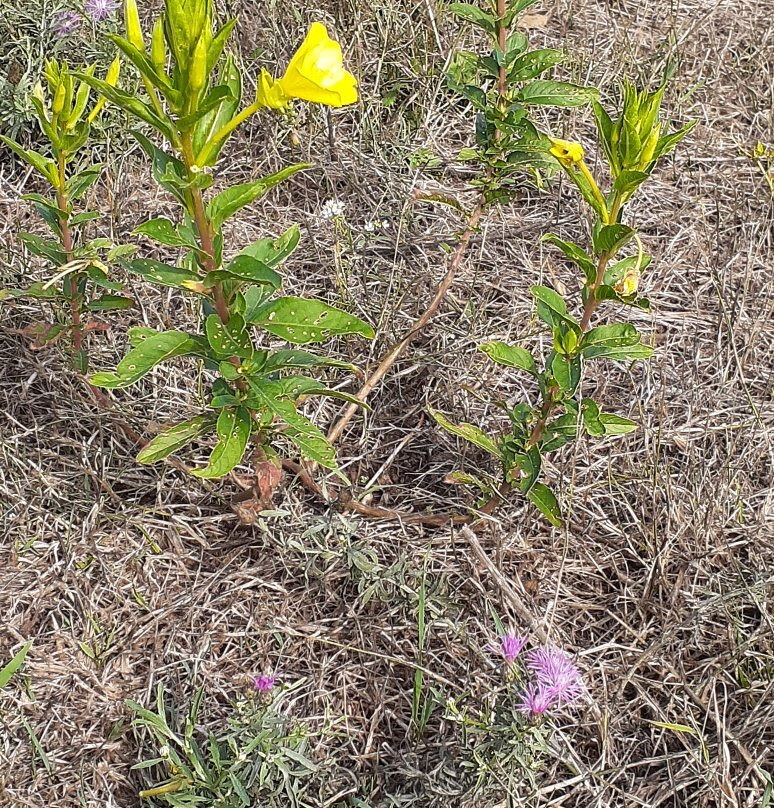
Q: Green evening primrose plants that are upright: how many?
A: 4